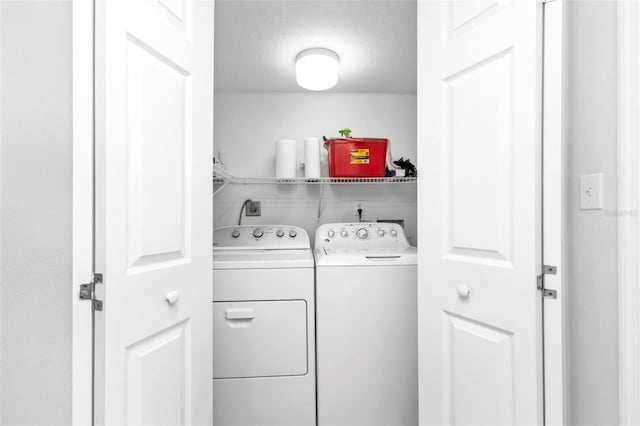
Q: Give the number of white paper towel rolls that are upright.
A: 2